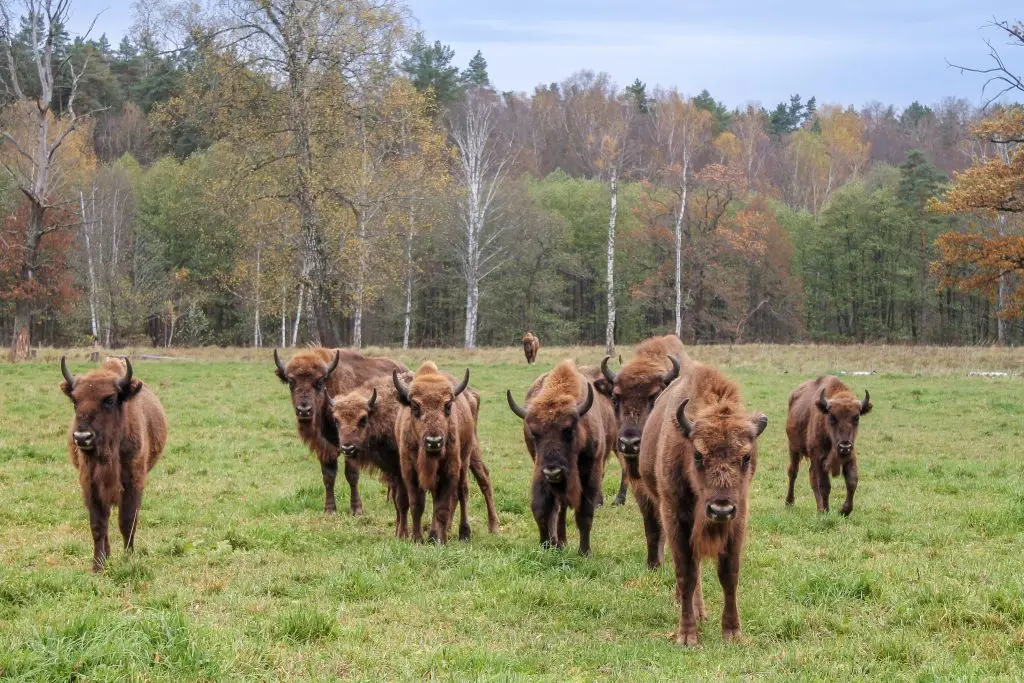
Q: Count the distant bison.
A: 1